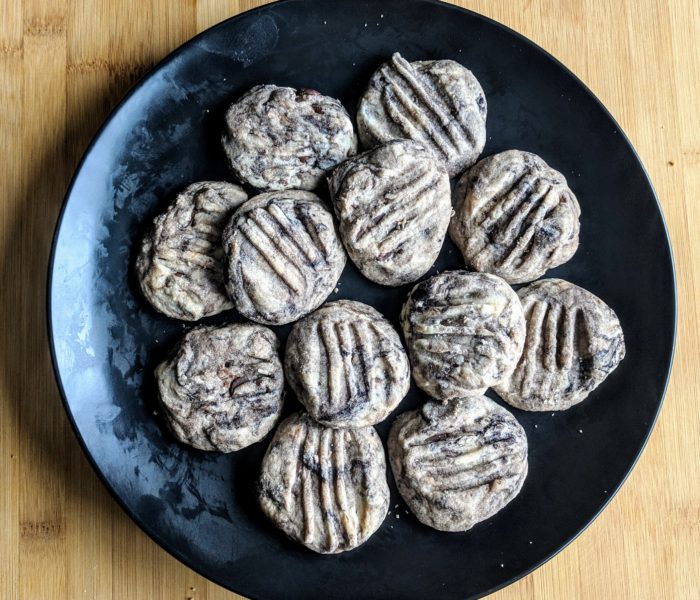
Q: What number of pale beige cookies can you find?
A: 12